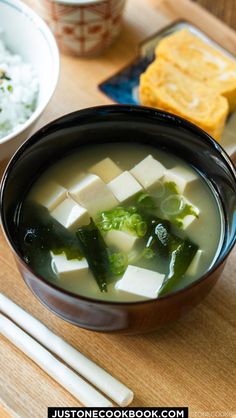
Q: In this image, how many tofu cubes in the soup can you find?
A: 12